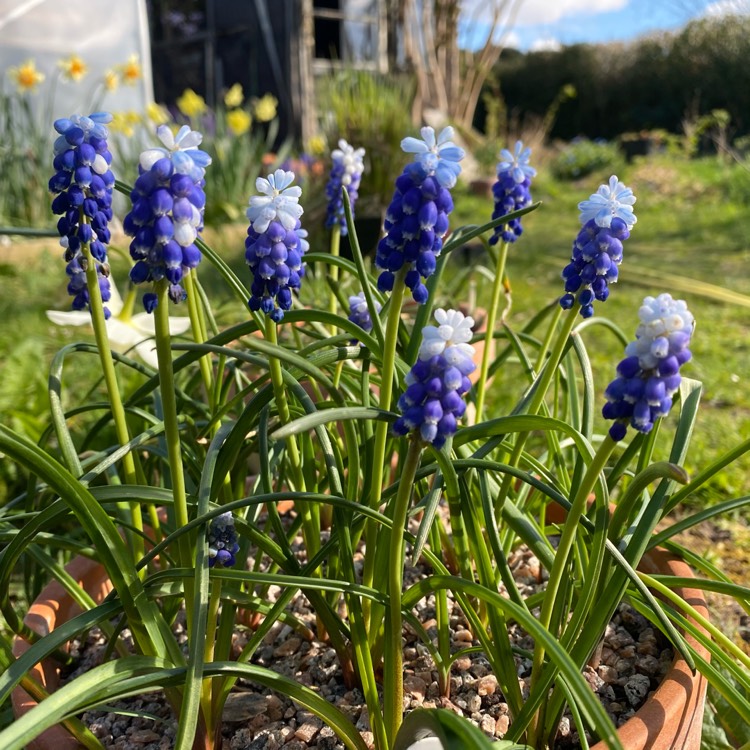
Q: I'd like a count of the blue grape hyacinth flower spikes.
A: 11